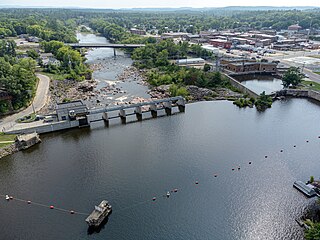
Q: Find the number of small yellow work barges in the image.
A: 0